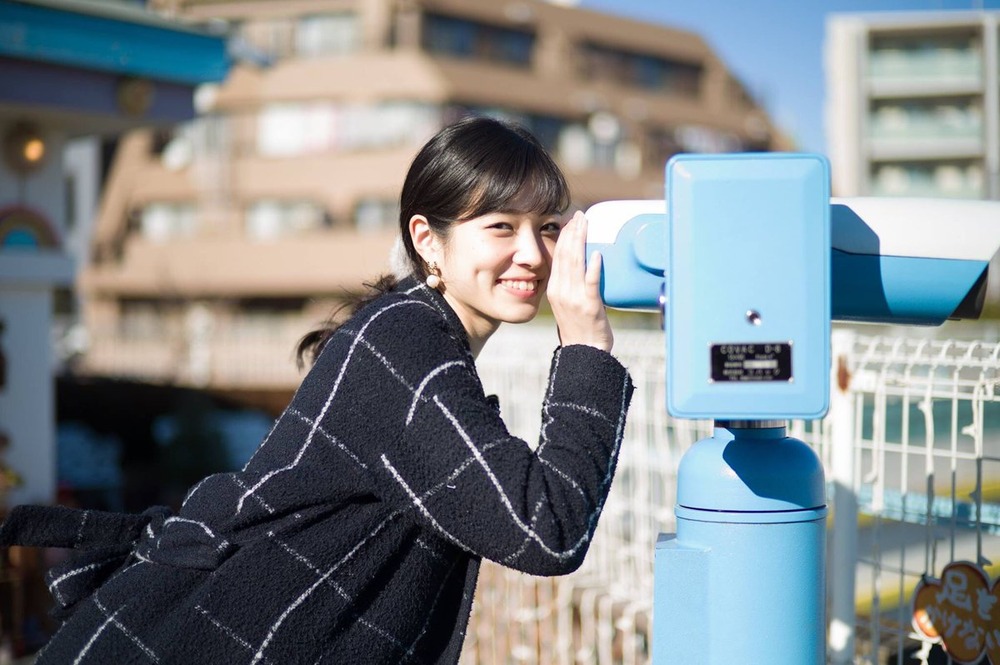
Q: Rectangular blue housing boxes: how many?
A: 1